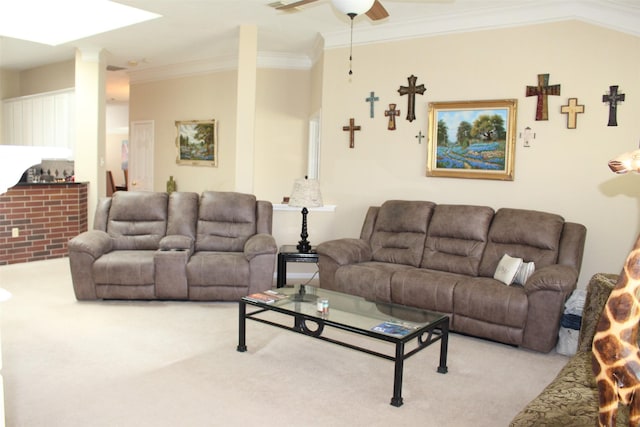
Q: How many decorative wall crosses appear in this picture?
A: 9